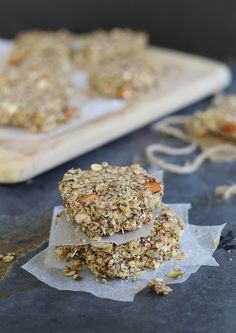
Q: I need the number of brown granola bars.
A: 7